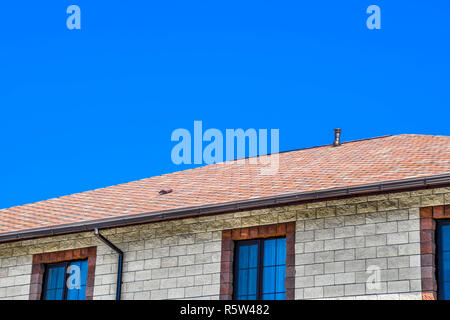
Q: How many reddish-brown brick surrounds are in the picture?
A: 3